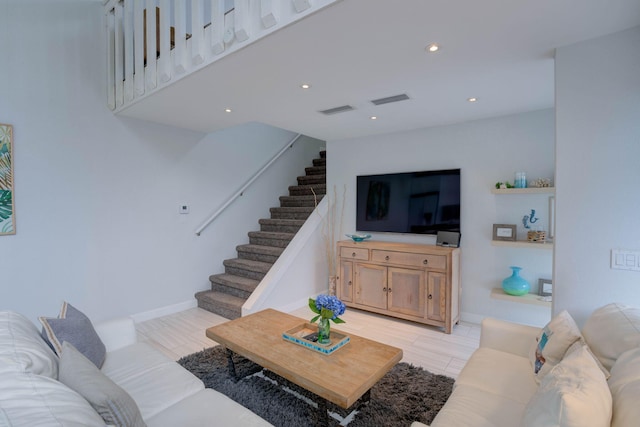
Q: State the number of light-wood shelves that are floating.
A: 3